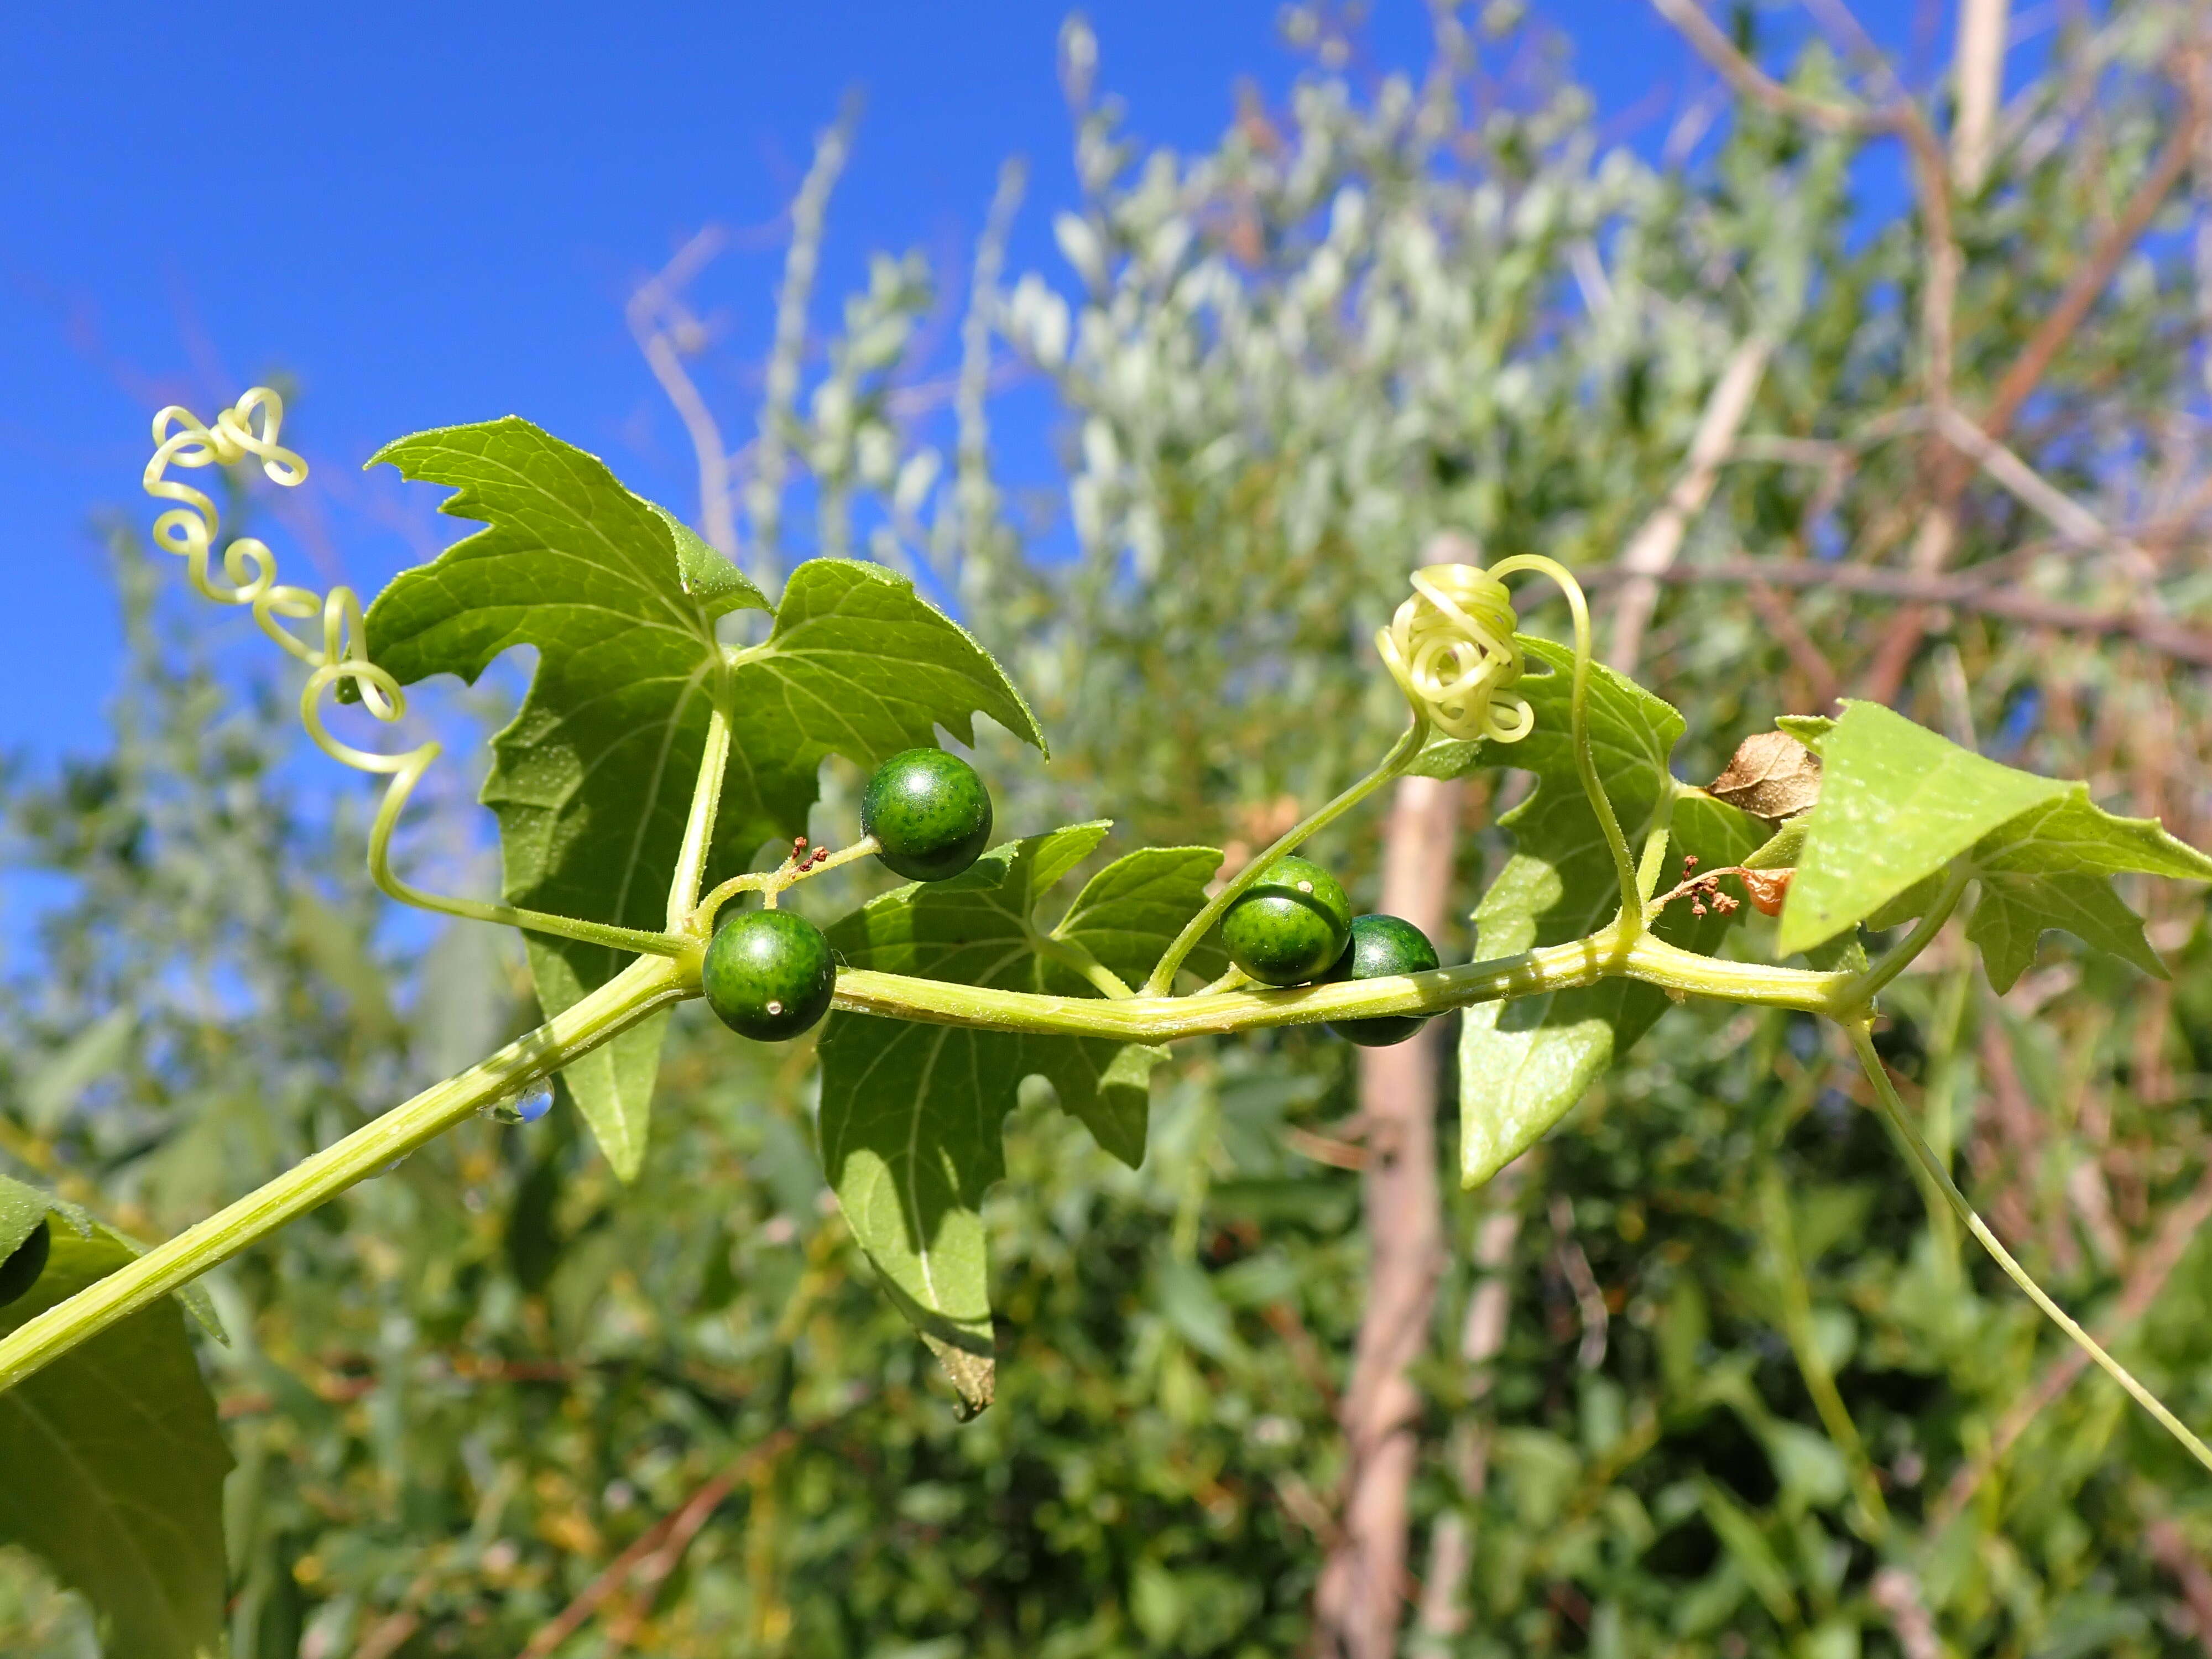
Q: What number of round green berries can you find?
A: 4